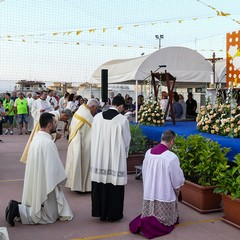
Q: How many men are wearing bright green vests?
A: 2